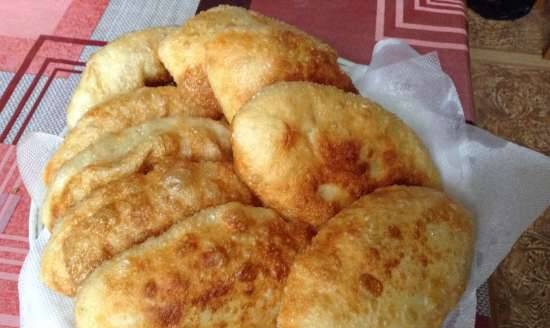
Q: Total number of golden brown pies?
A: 9